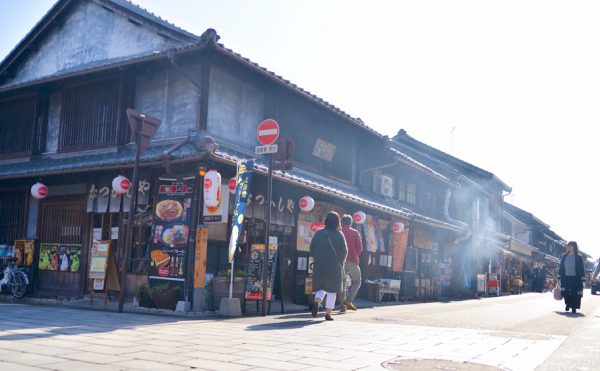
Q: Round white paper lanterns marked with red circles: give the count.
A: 6